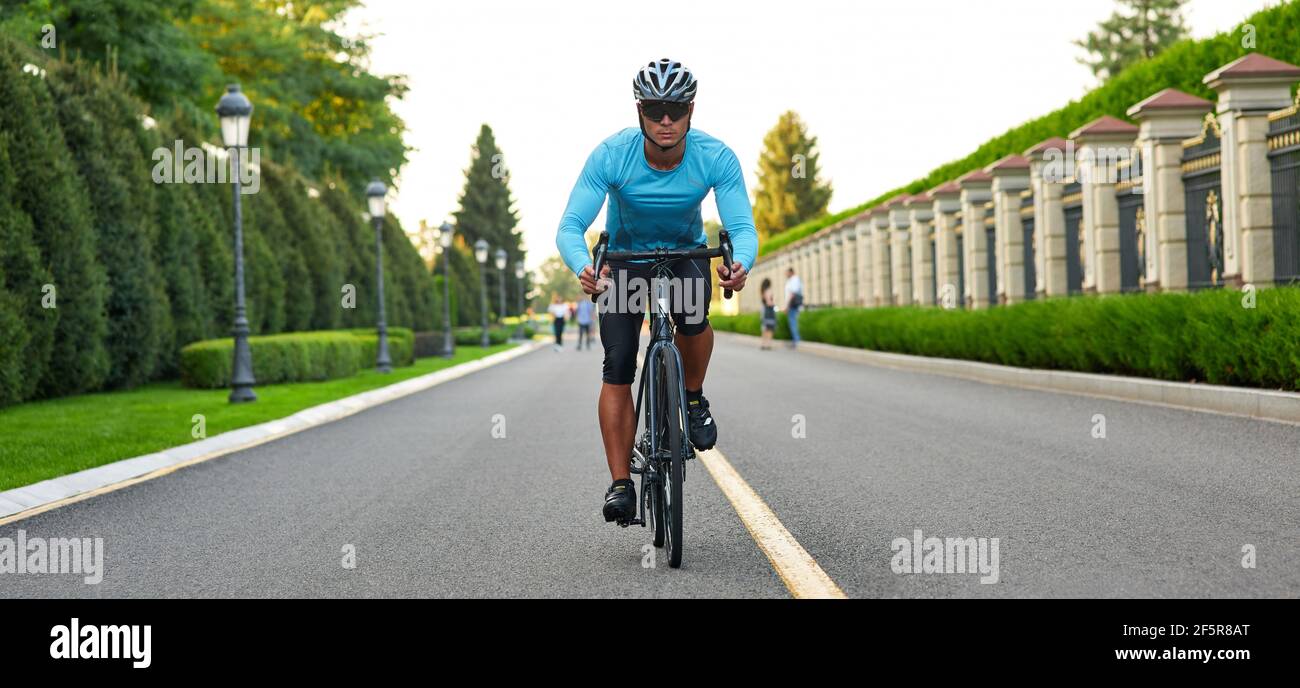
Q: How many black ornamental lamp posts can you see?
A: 6